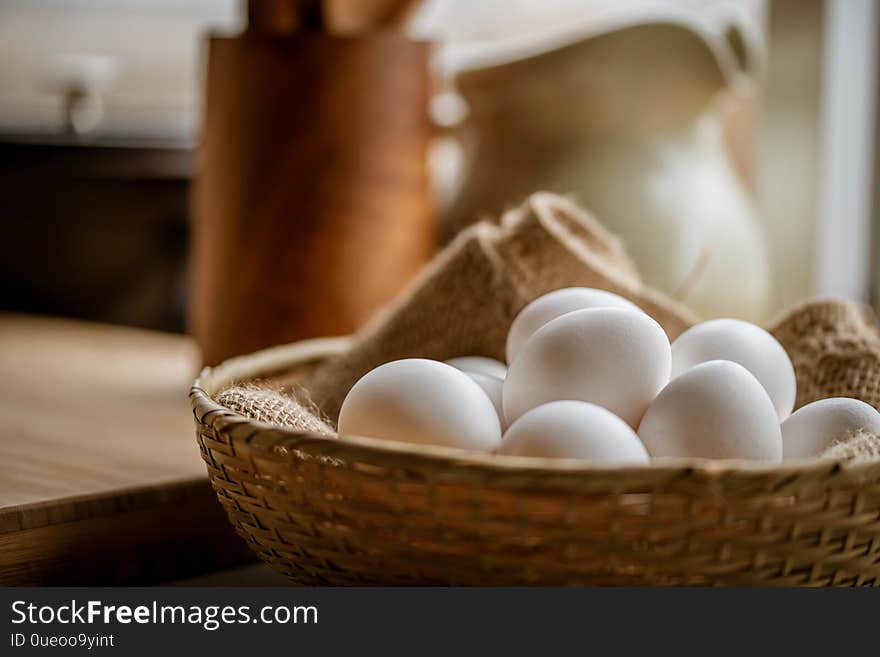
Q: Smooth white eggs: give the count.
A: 9